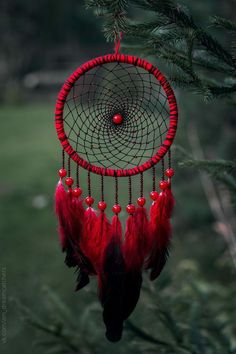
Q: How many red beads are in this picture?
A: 12